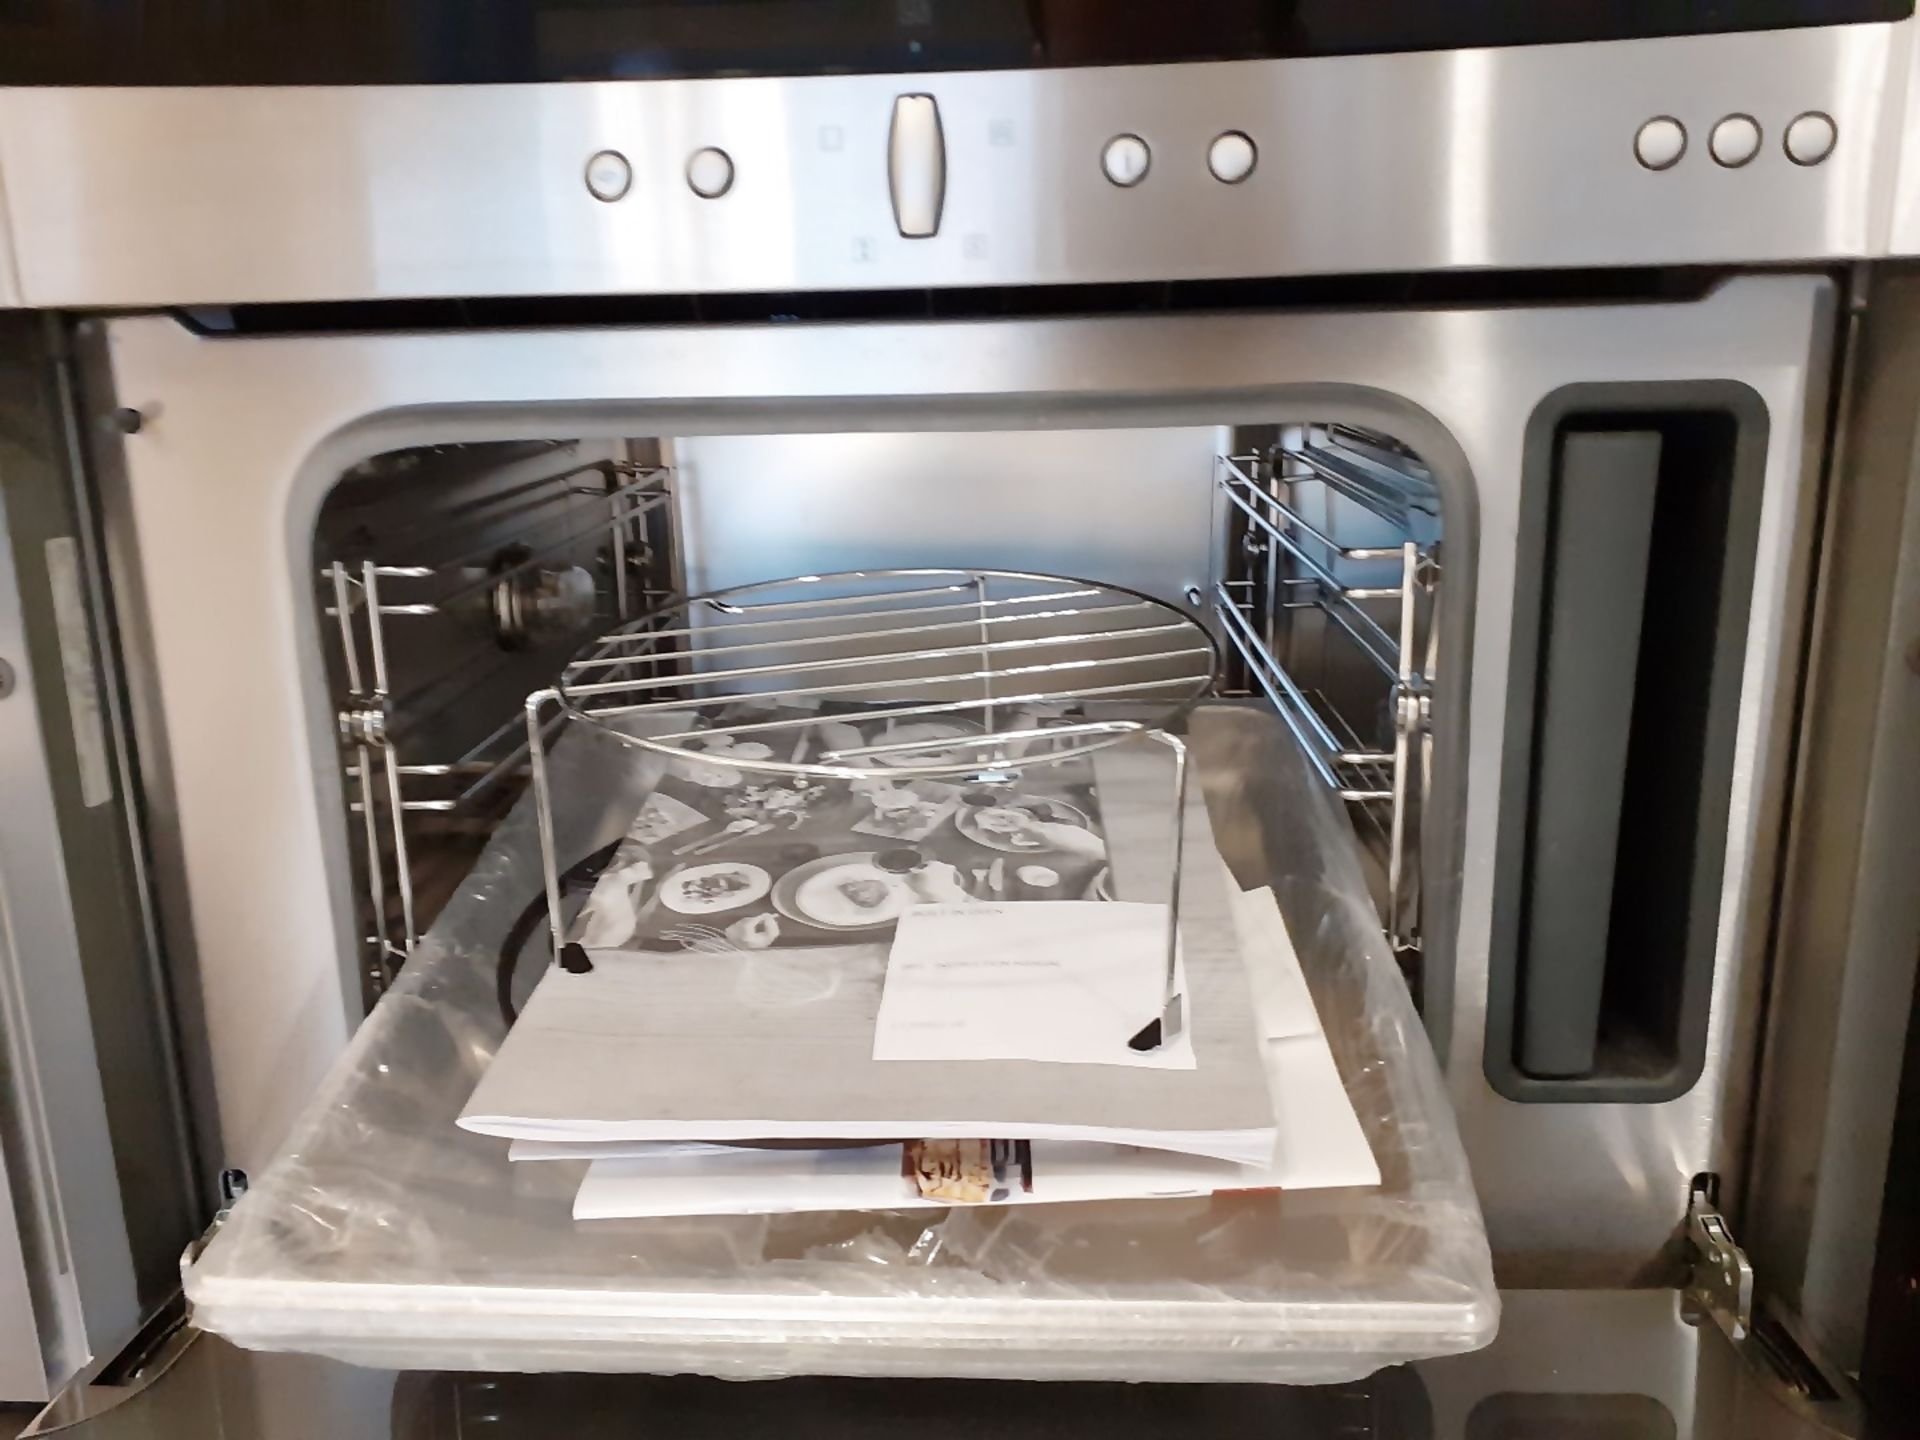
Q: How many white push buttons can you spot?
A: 7